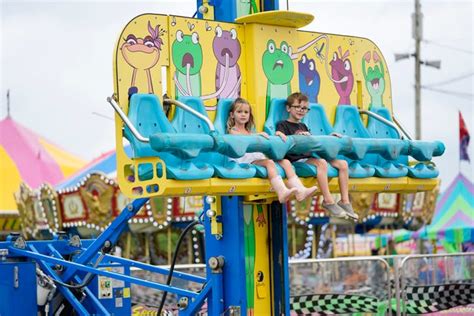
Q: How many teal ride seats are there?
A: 7